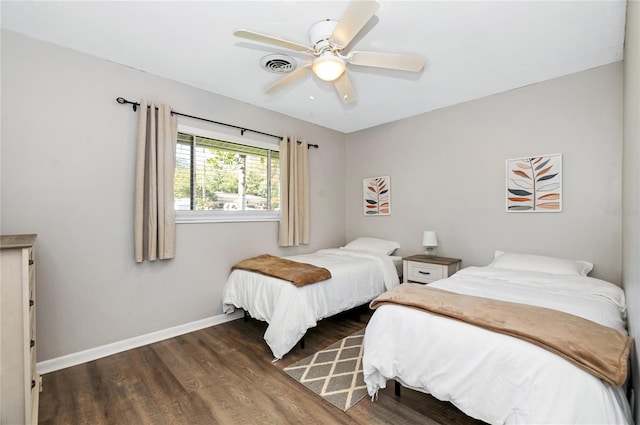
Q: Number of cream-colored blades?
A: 5